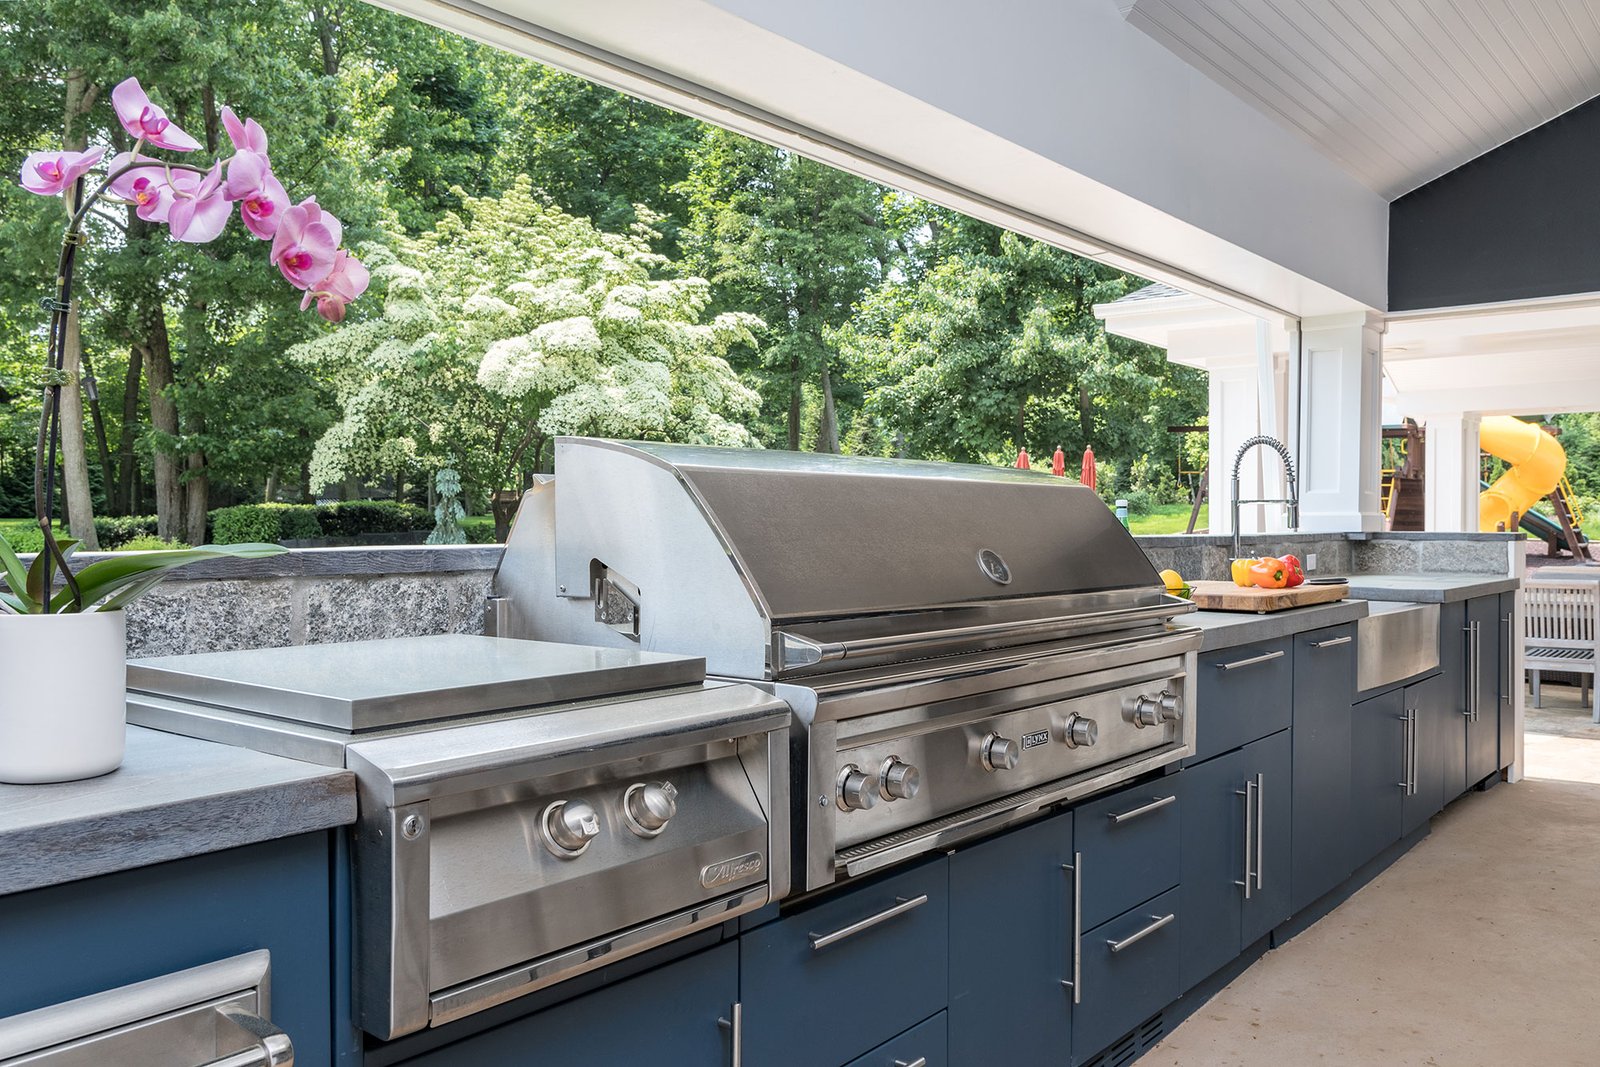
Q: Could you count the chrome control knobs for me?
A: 8